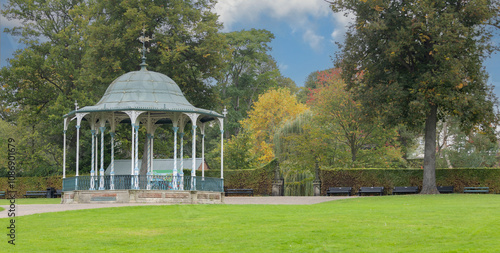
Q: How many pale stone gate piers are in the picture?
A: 2